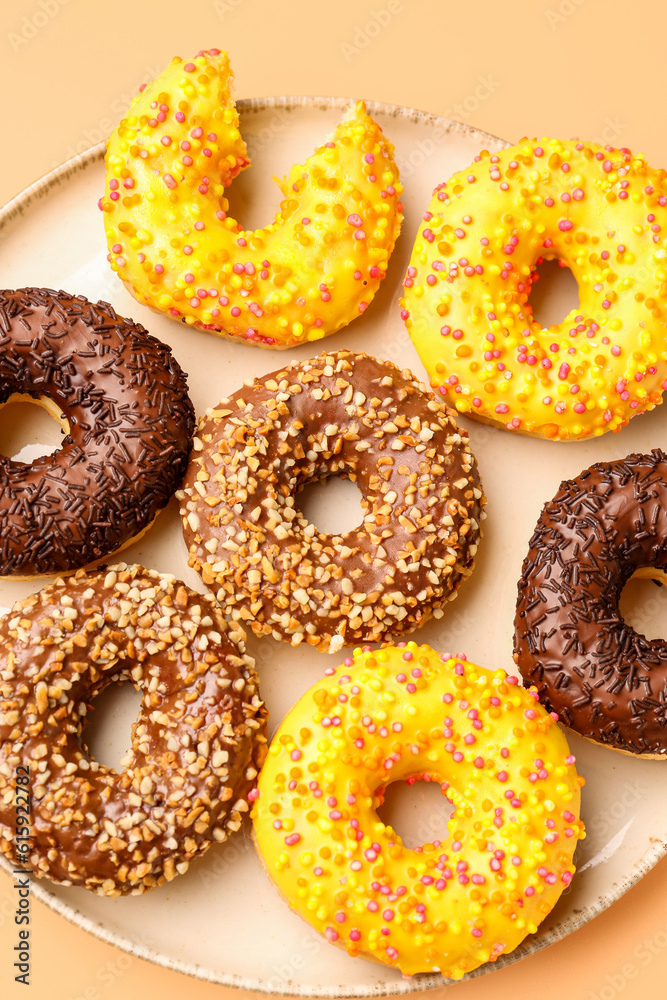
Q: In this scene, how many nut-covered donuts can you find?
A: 2